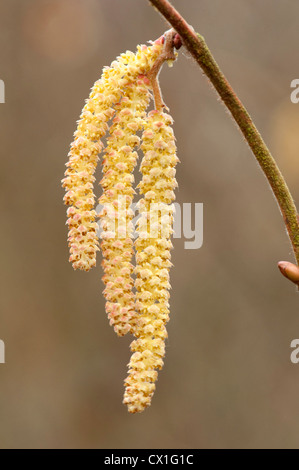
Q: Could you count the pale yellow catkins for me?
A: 3